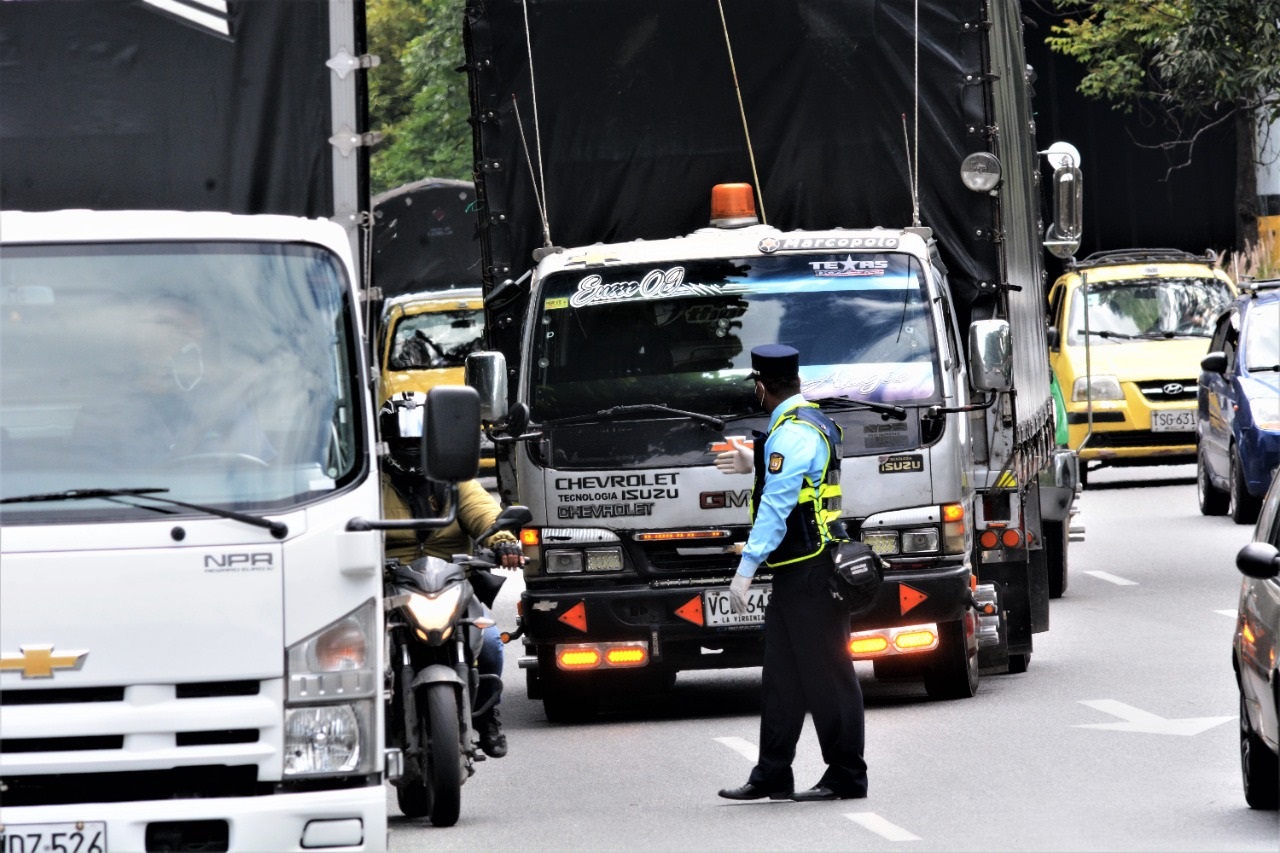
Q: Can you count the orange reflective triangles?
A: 3